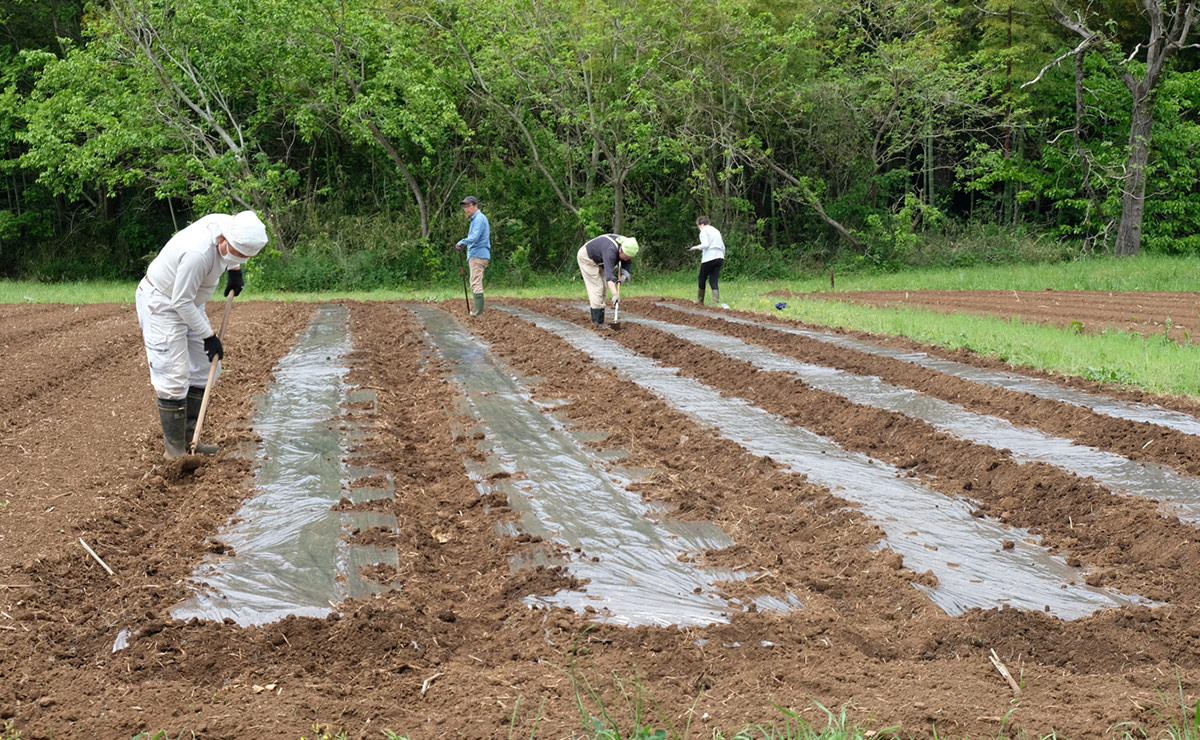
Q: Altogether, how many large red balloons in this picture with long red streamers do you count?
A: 0